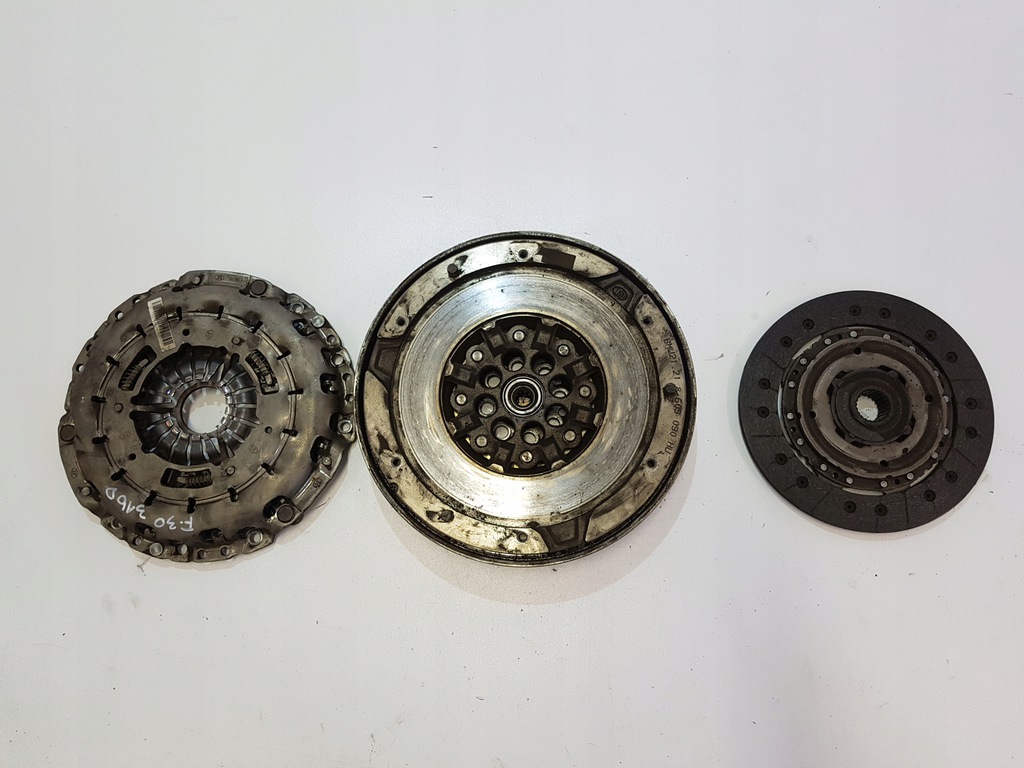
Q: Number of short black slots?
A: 15